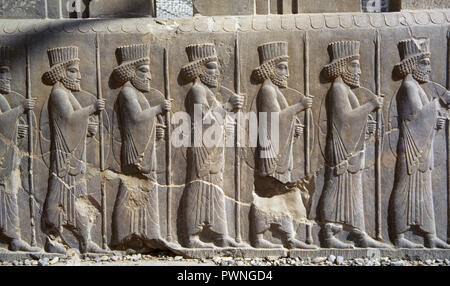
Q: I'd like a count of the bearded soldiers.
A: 7